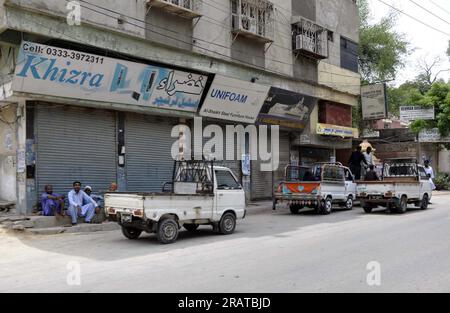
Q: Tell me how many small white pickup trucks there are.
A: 3